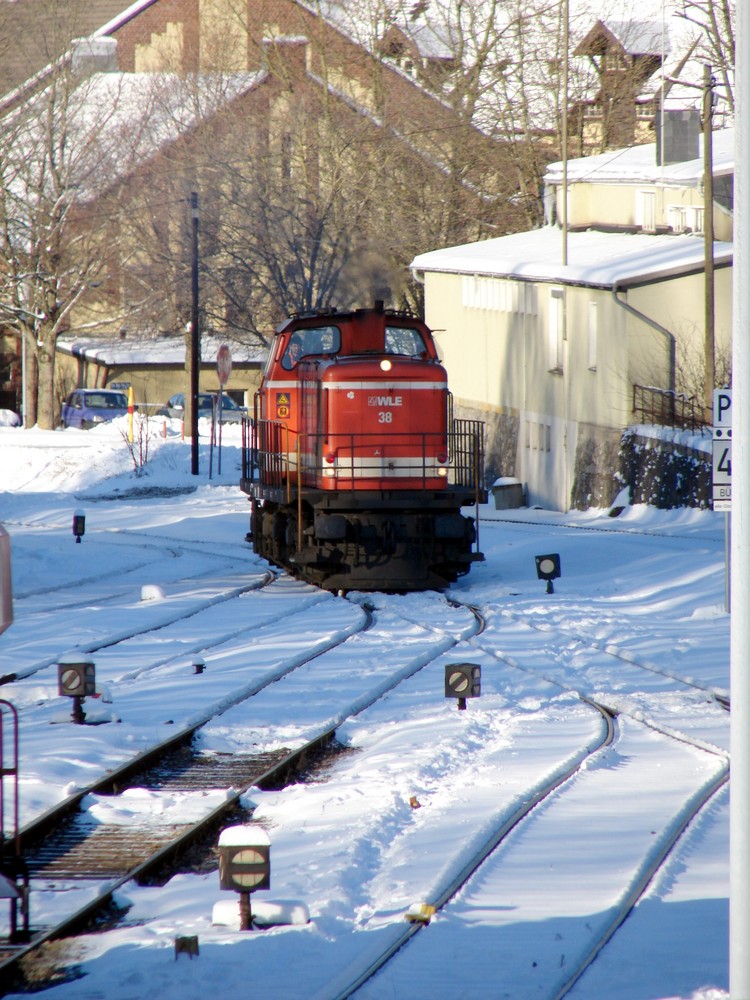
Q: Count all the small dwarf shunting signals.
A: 5